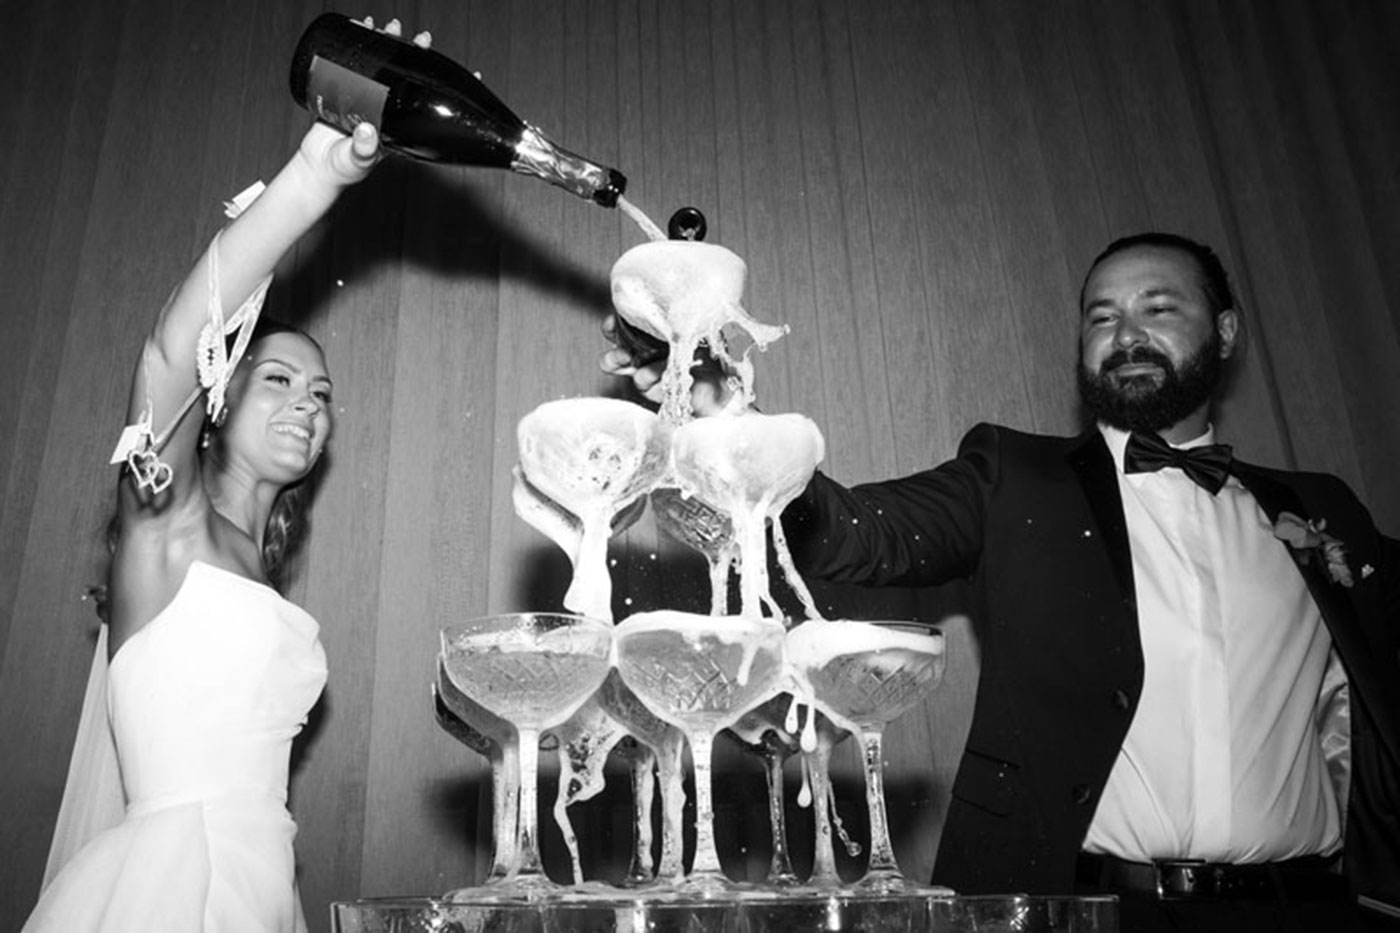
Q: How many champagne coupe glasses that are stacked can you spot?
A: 14